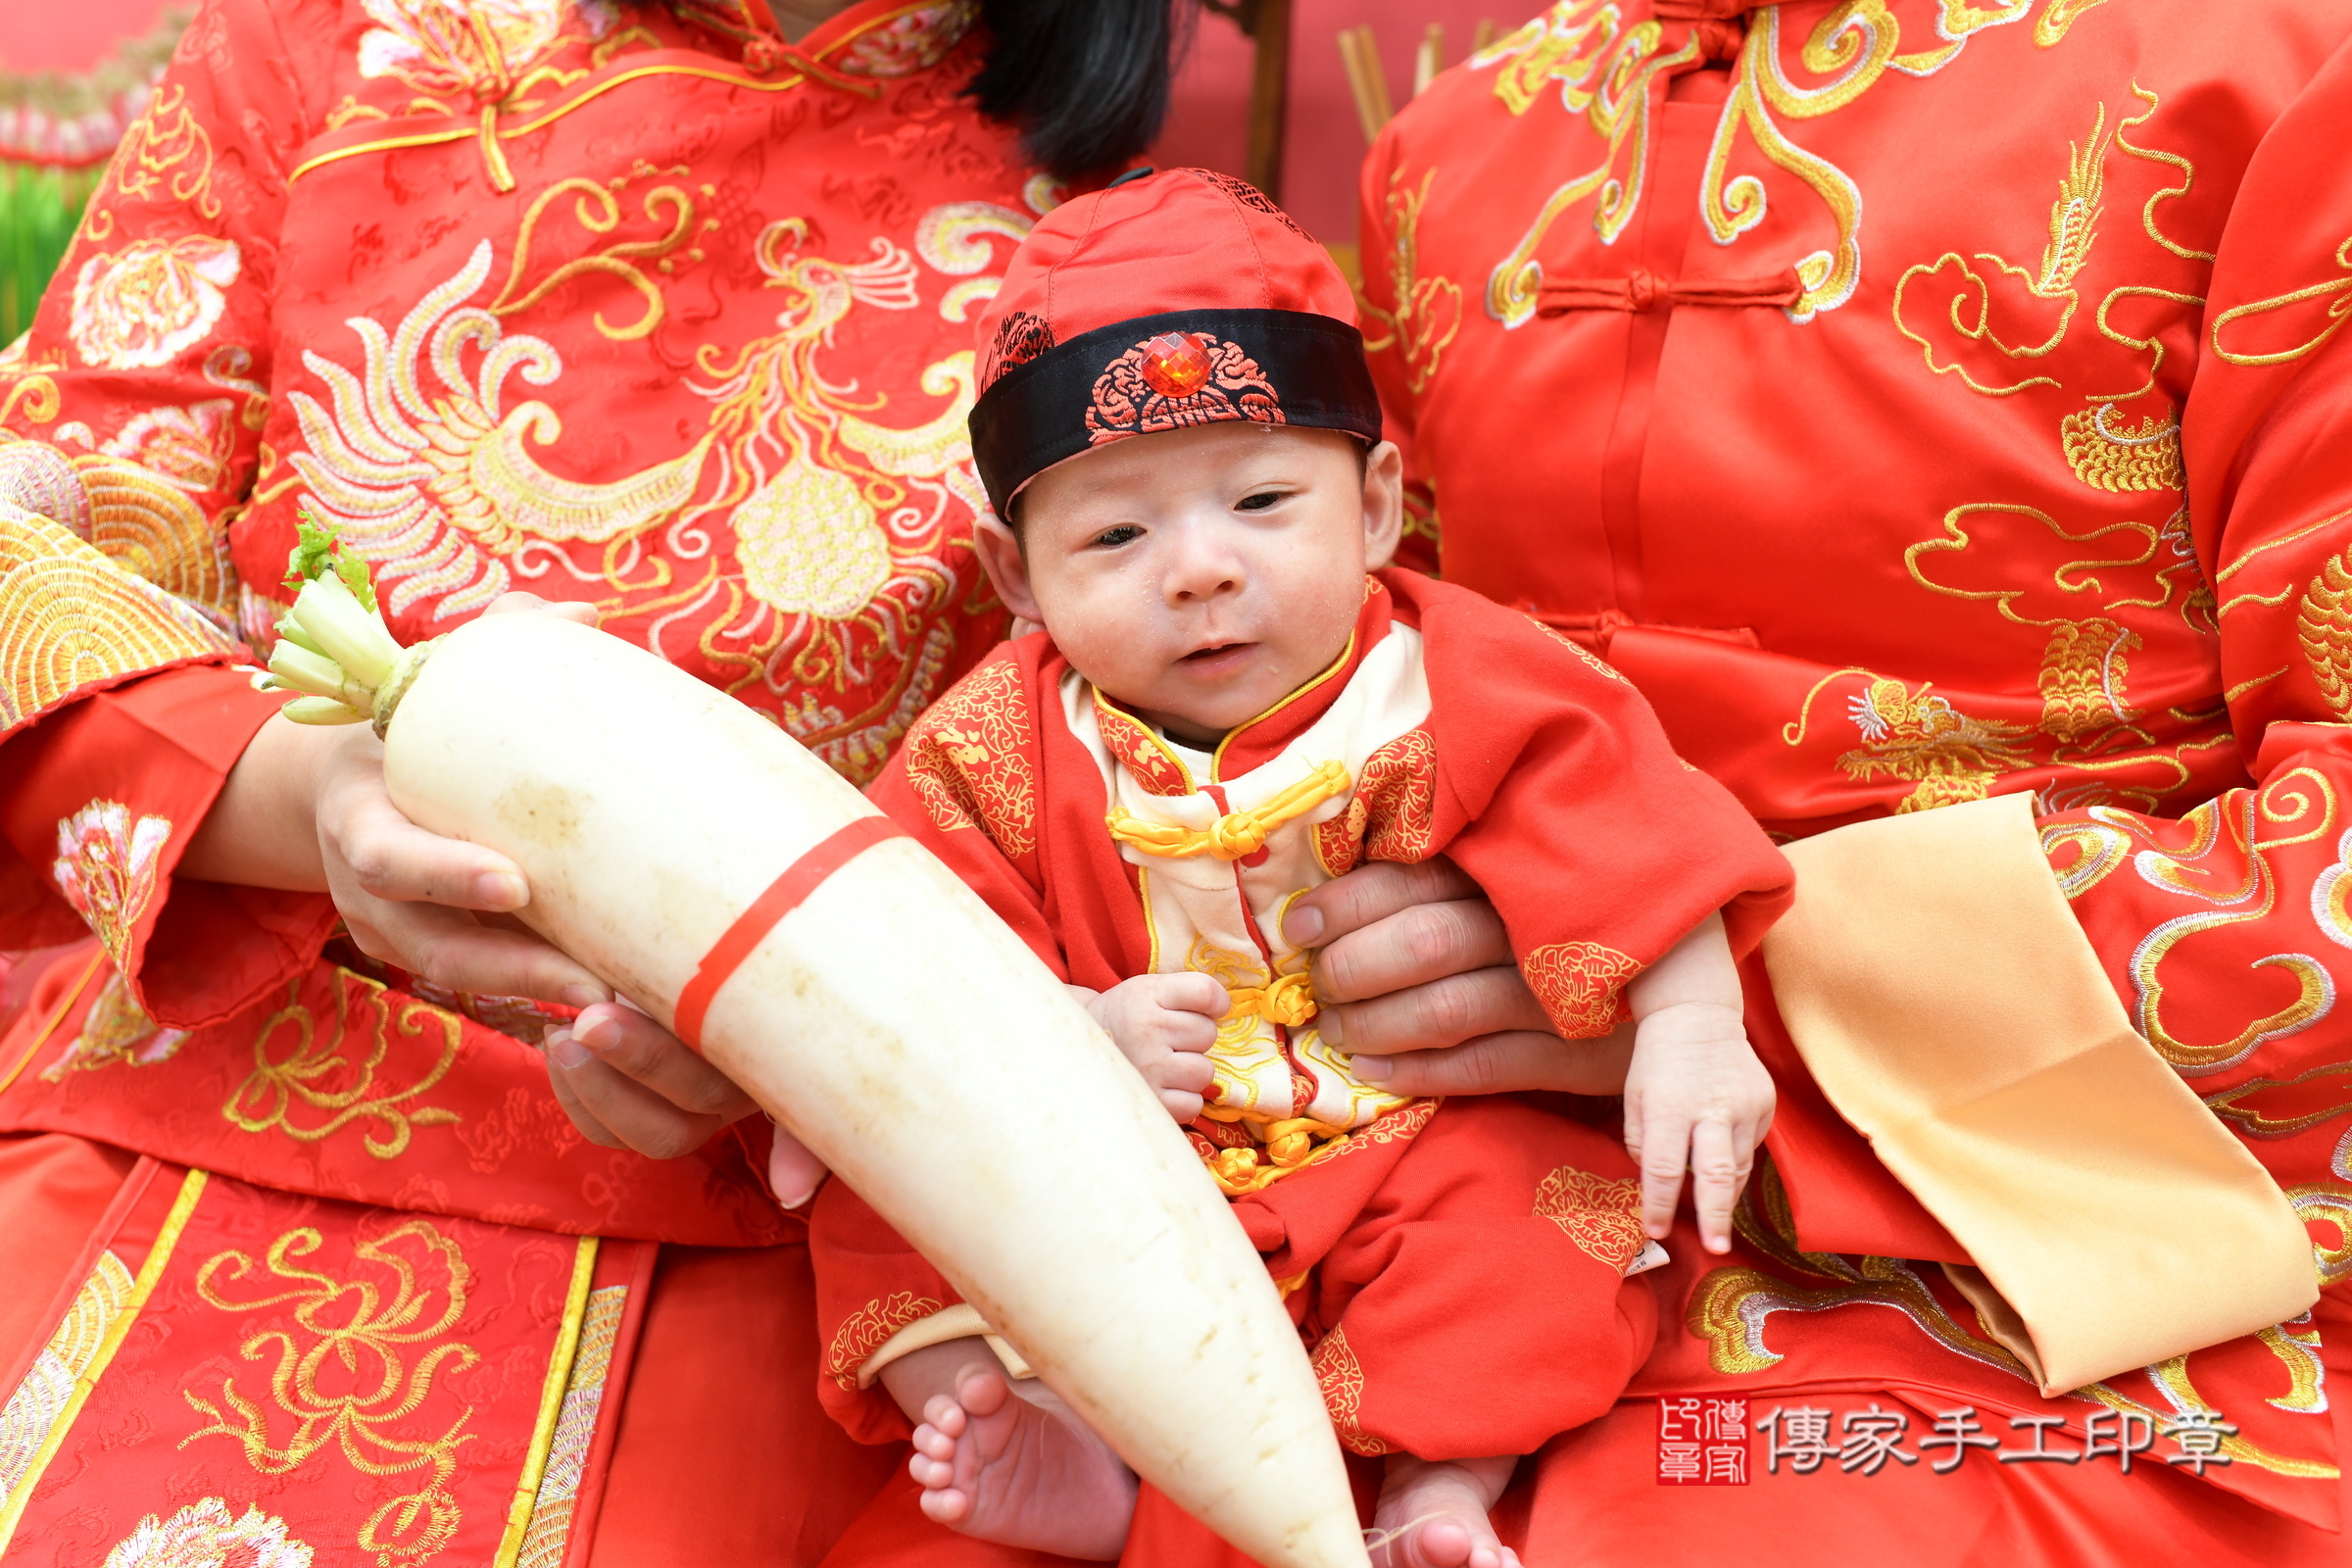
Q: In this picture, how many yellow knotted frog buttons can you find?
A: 4